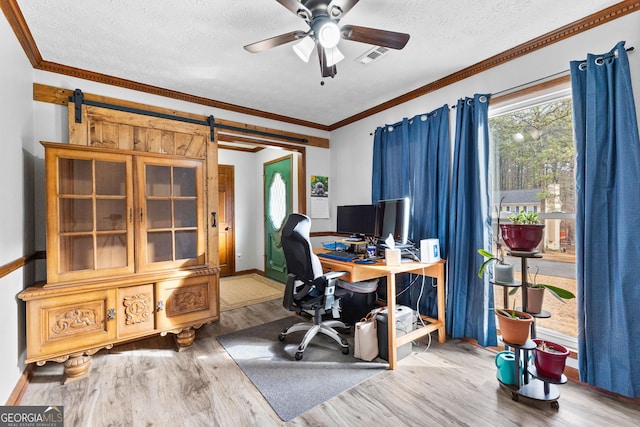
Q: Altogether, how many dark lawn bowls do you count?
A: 0